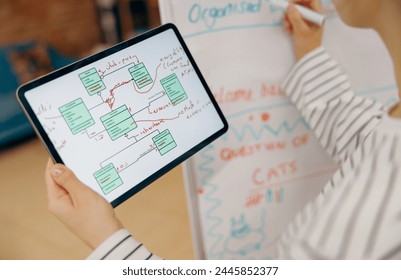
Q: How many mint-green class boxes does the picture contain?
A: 7